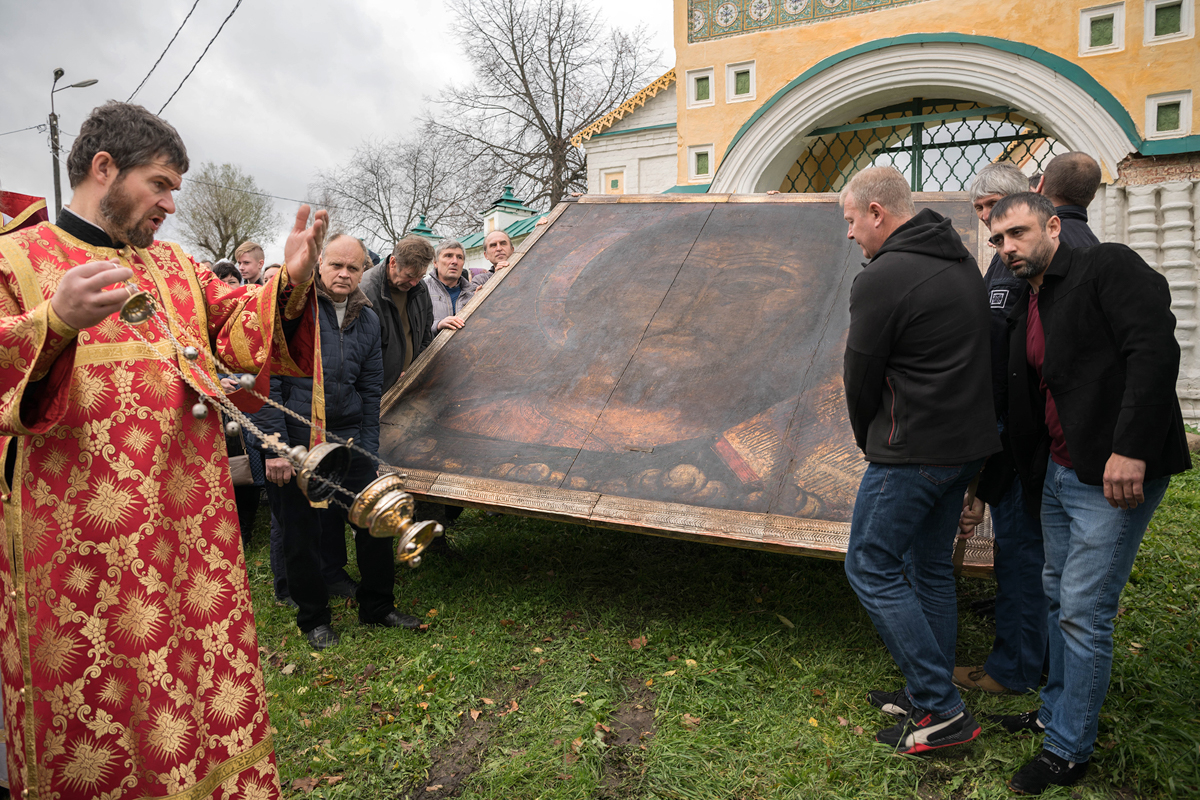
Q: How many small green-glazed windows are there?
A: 6